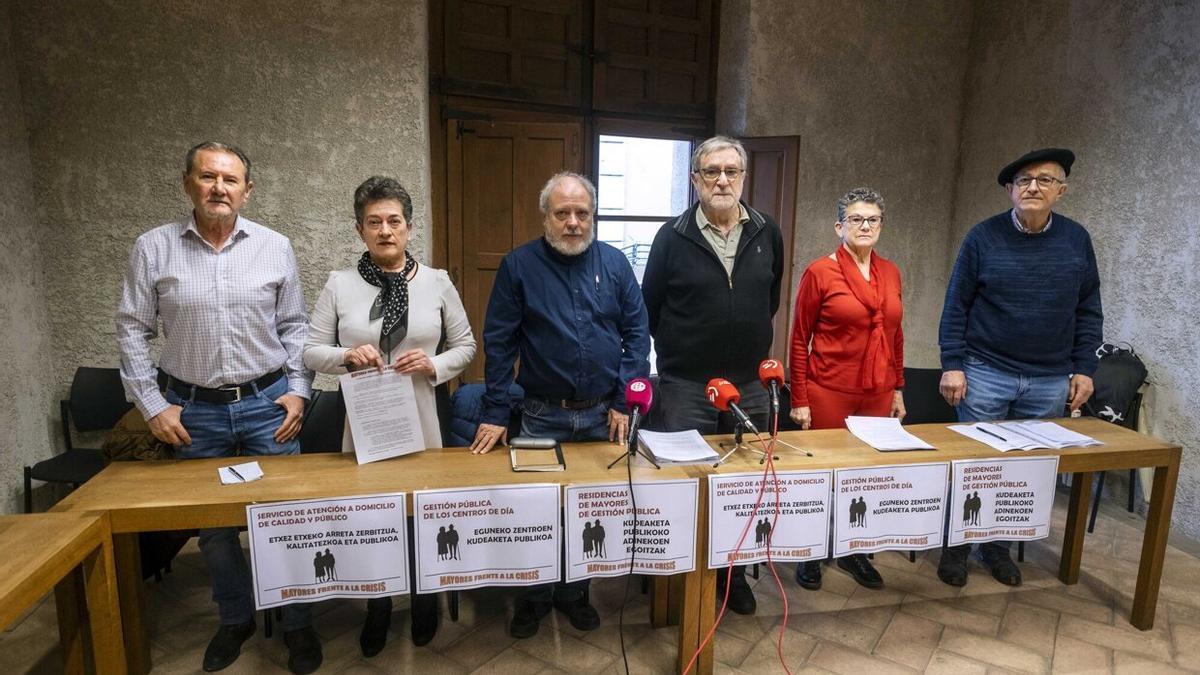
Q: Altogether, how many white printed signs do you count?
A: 6